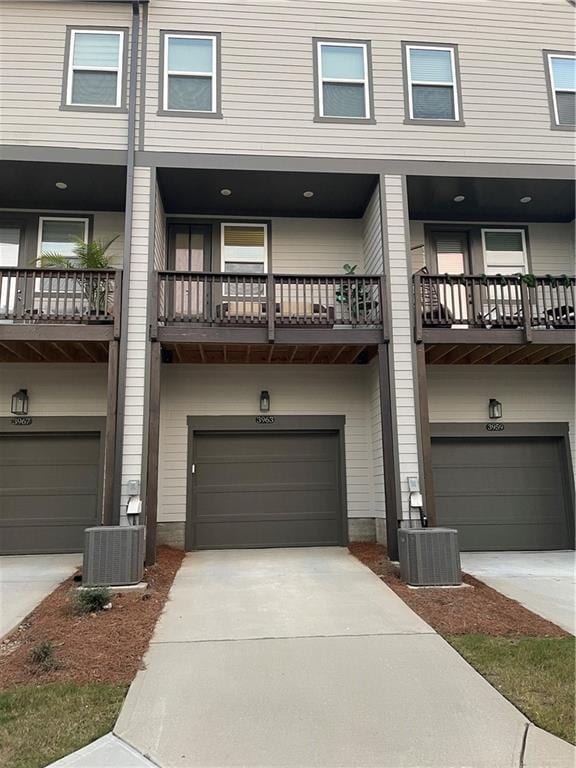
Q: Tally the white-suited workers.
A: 0